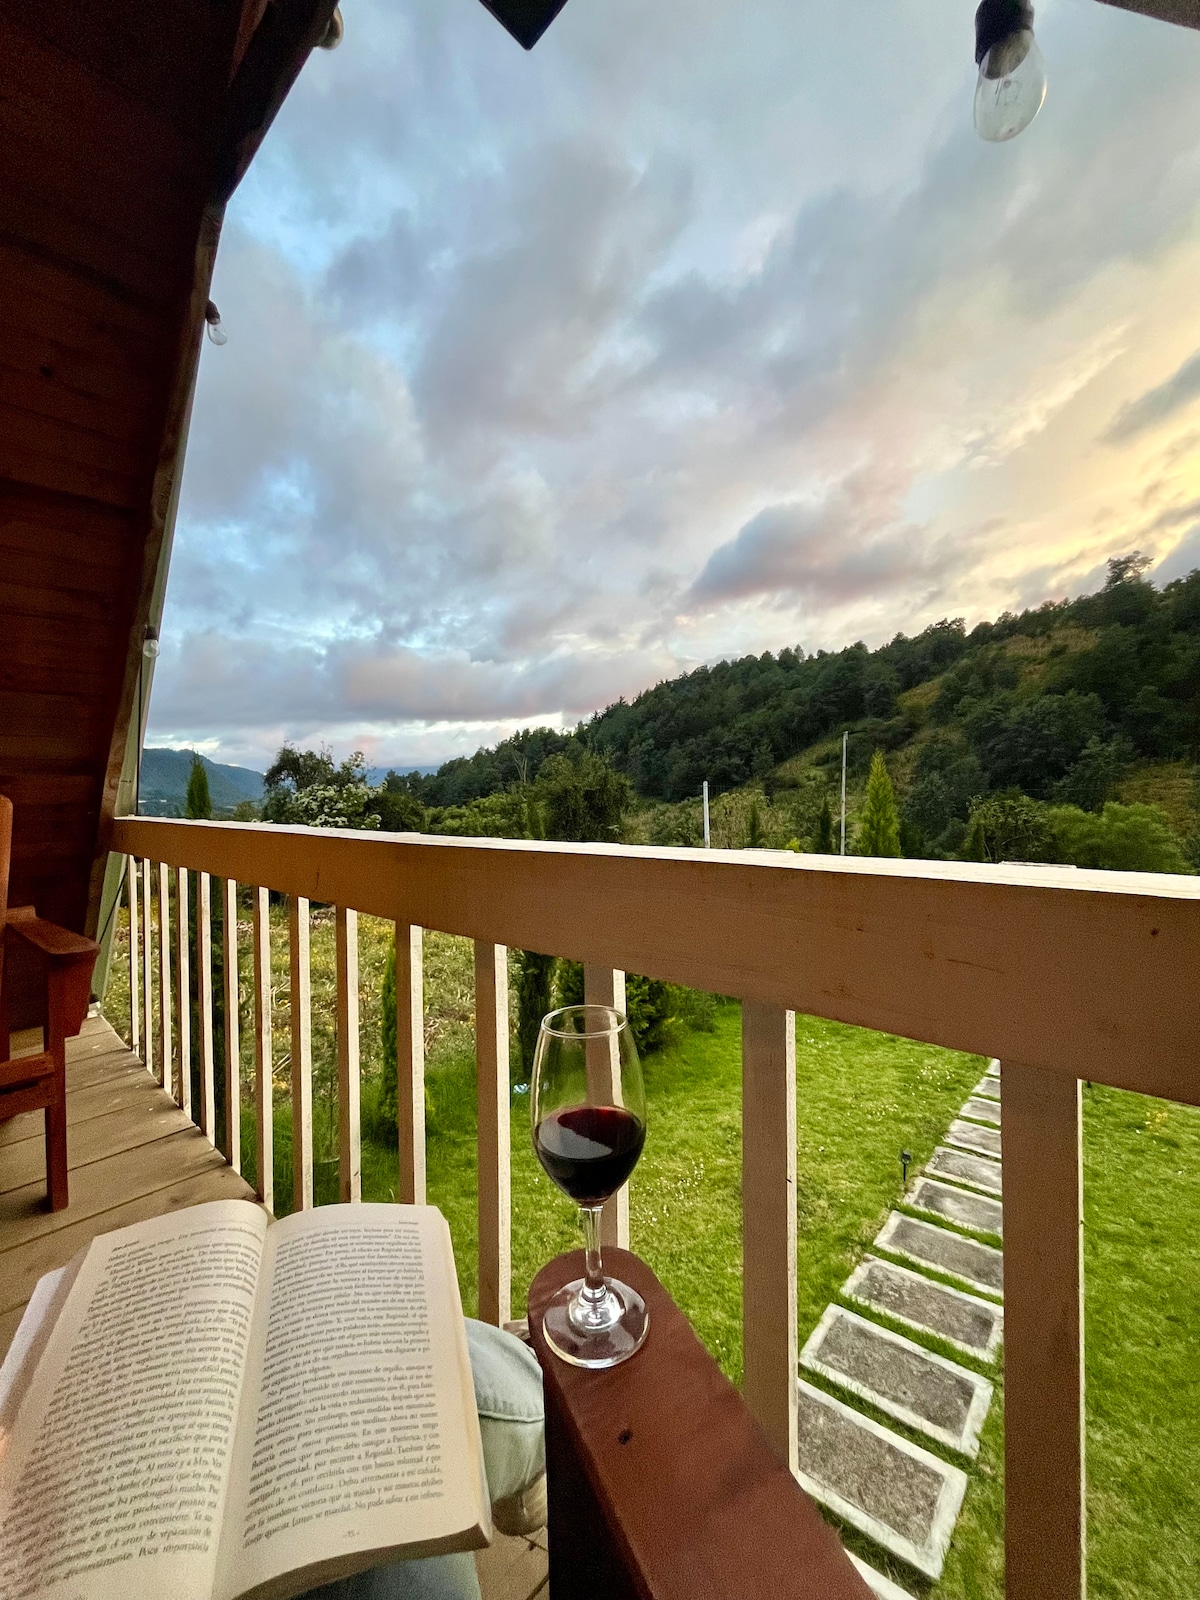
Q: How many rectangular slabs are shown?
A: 11